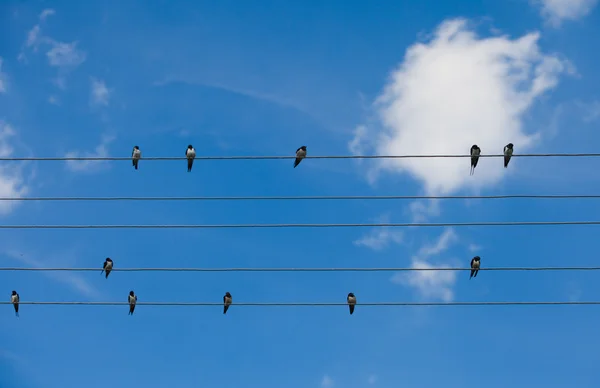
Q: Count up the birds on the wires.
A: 11